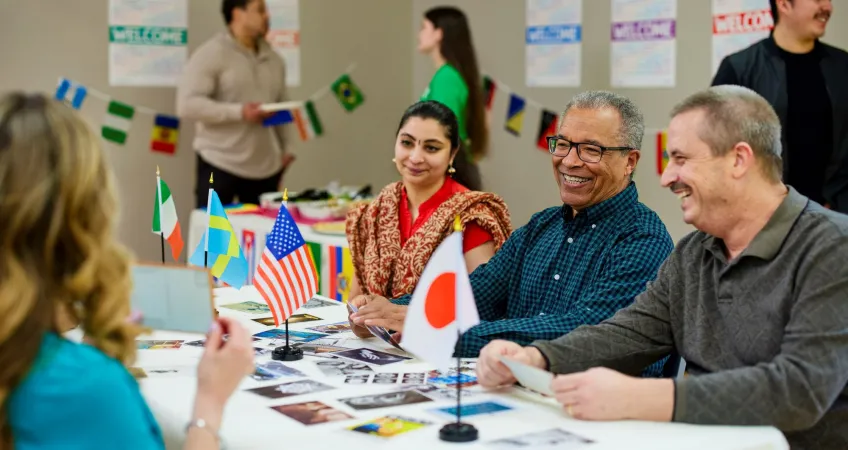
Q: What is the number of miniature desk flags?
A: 4